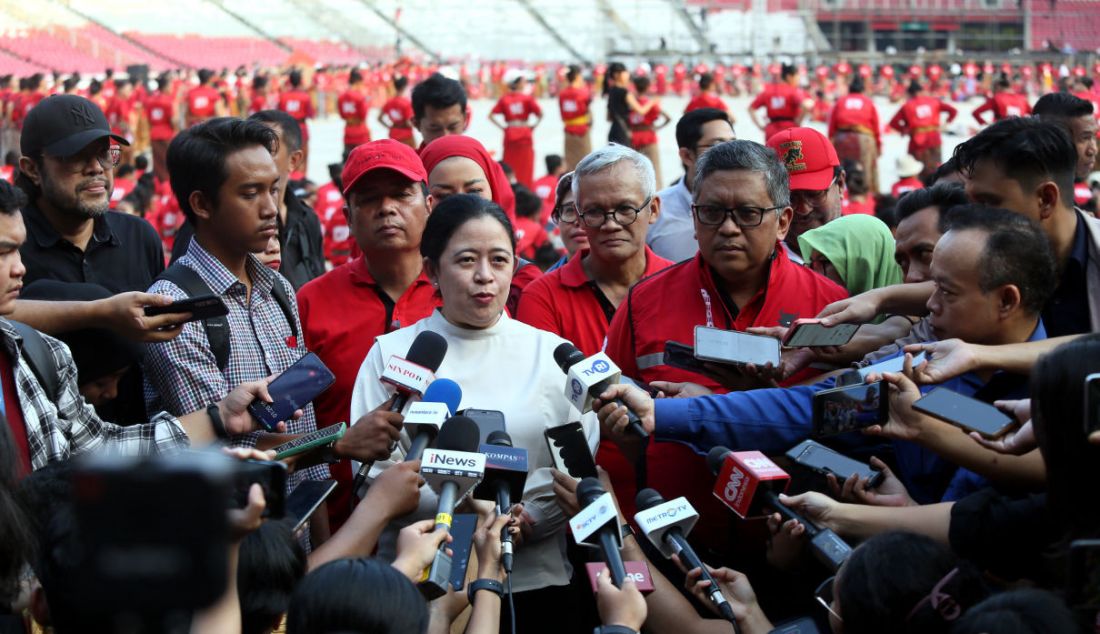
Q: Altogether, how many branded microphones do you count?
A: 9